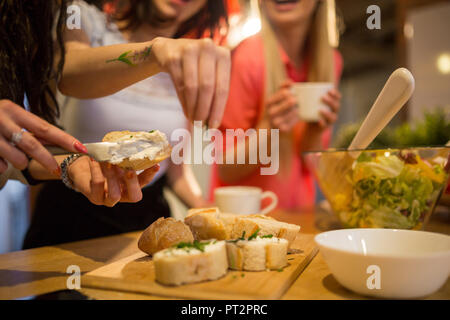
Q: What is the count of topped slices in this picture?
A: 3